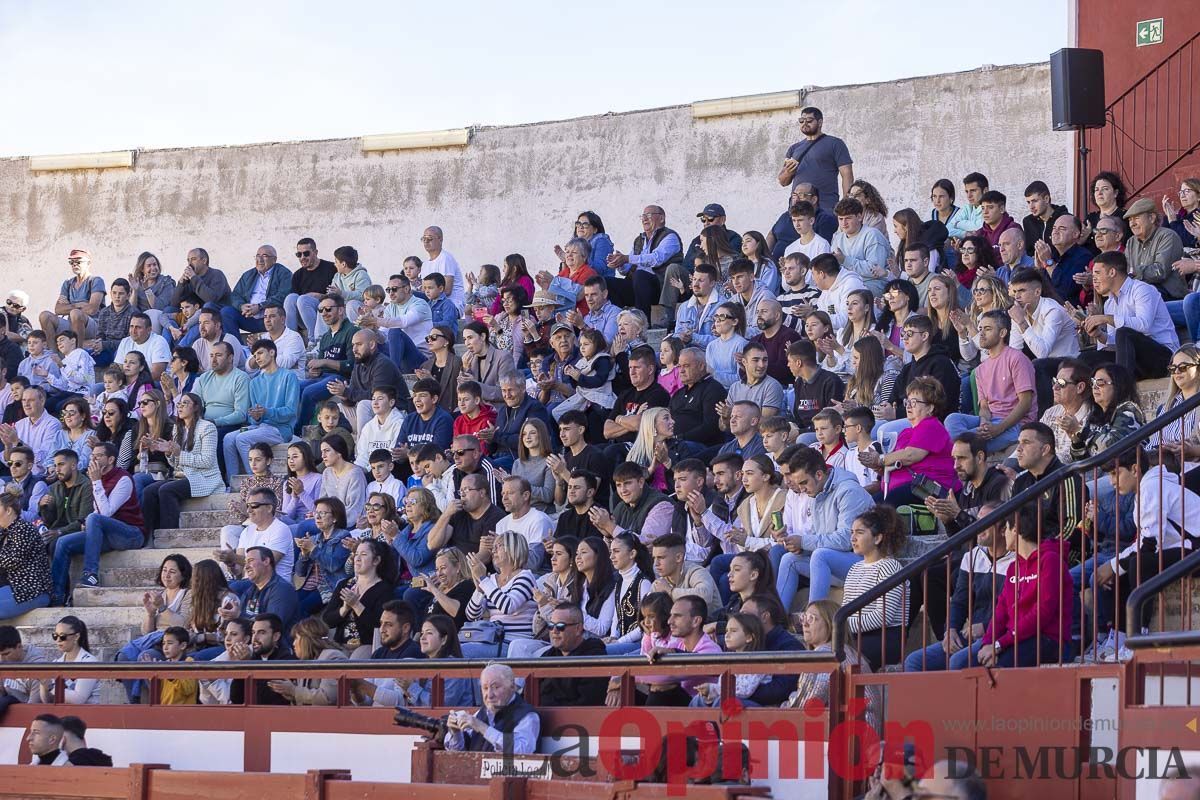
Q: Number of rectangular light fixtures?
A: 3